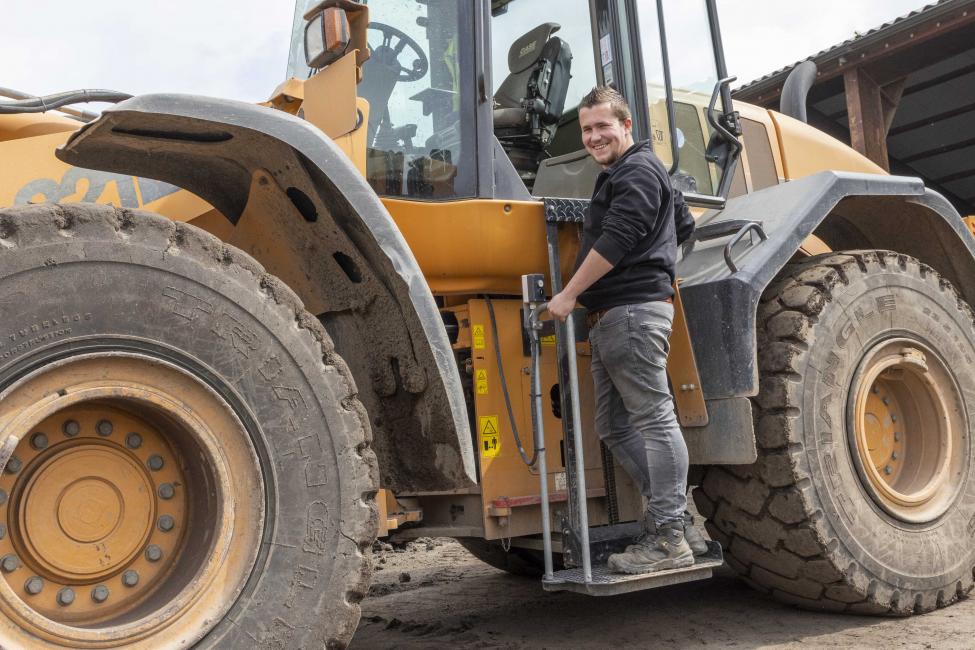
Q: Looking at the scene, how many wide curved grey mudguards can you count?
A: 2